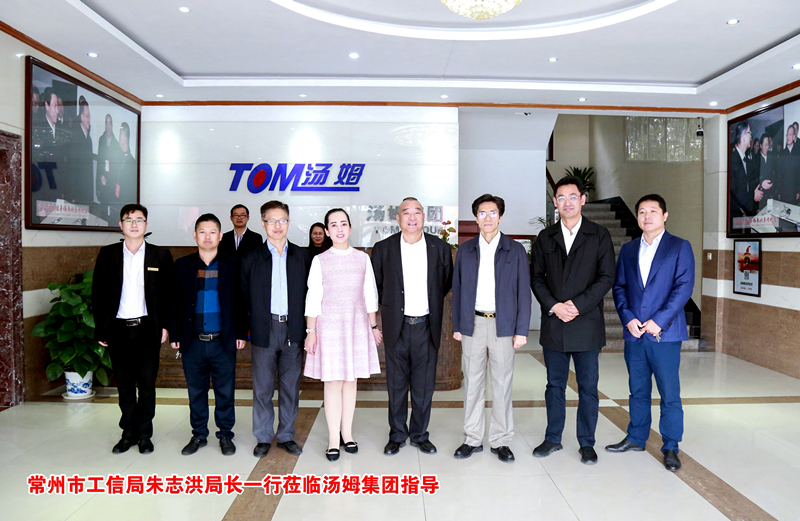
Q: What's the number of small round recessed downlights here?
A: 11